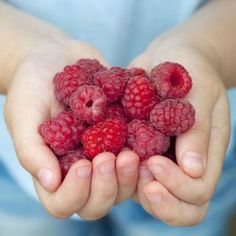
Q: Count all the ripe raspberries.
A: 13